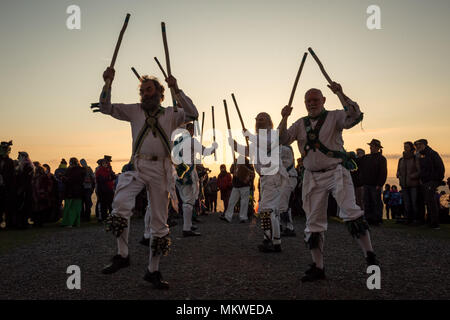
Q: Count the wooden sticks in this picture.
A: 10